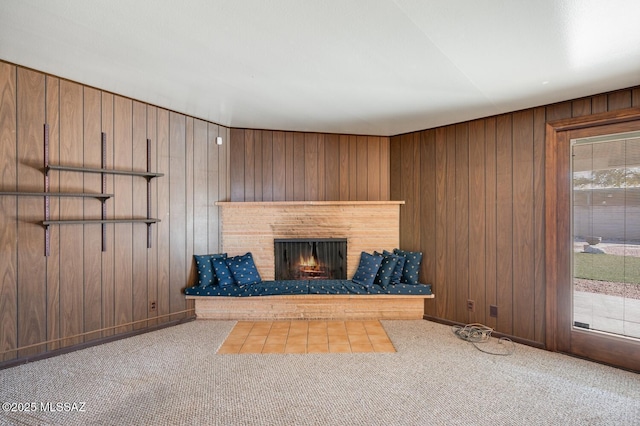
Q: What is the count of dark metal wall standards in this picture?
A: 3